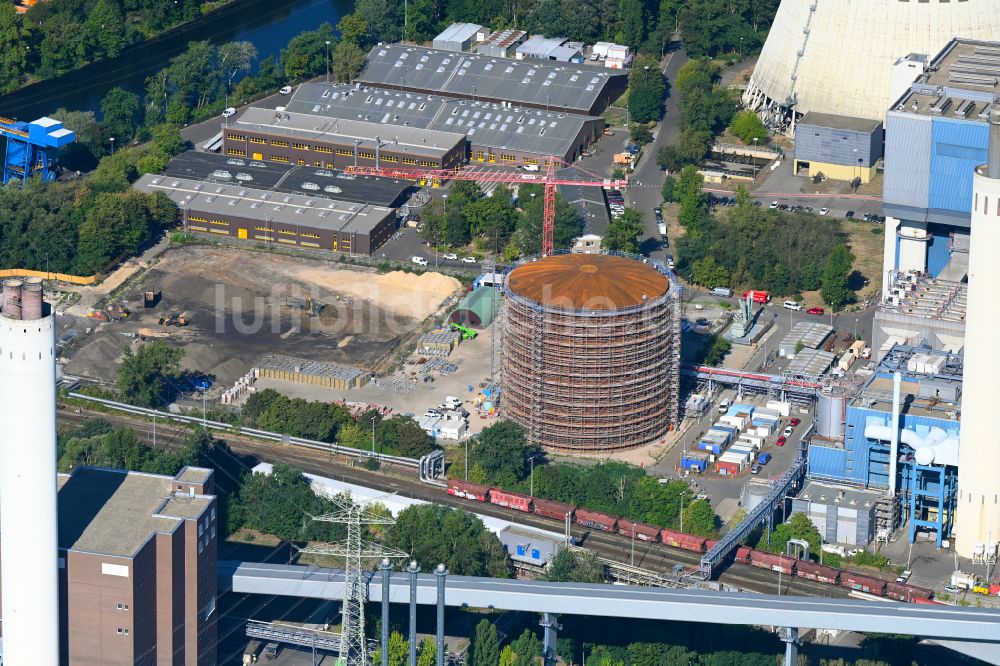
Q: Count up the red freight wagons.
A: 11